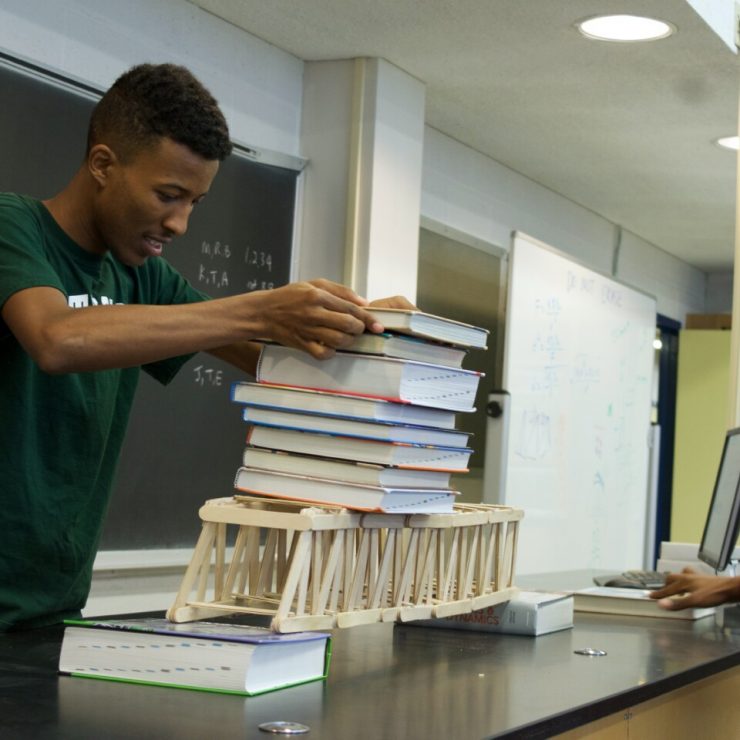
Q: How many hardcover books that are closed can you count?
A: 11